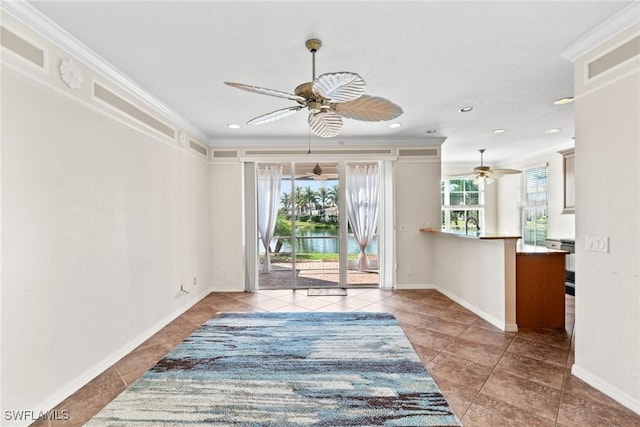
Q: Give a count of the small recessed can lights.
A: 7